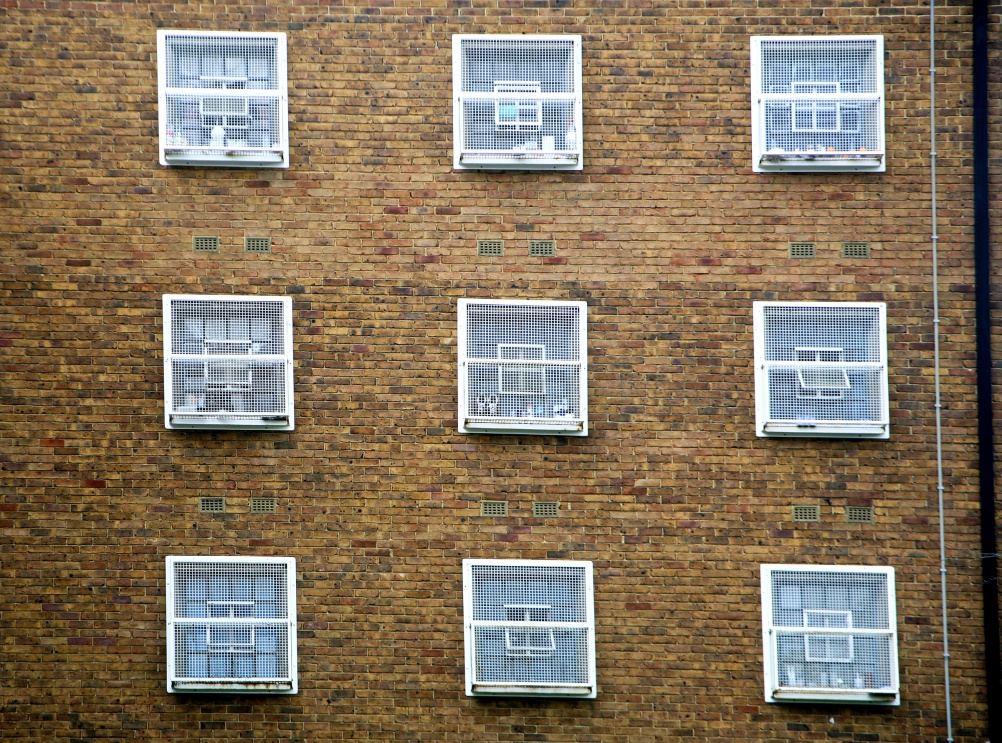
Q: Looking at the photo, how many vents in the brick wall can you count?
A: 12